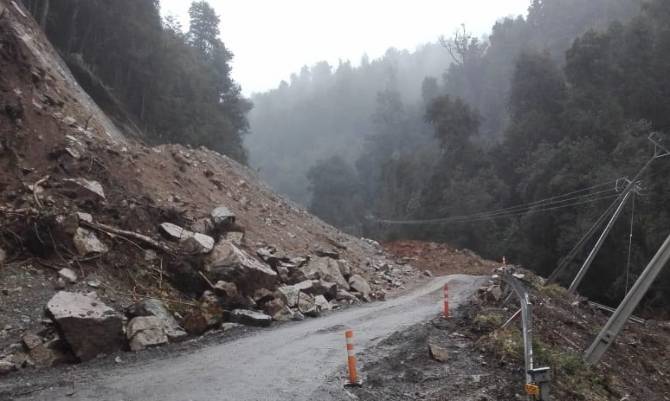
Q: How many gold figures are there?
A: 0